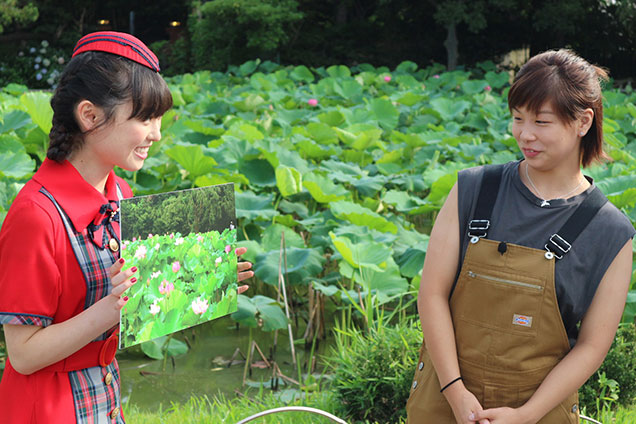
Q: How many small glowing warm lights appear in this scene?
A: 2